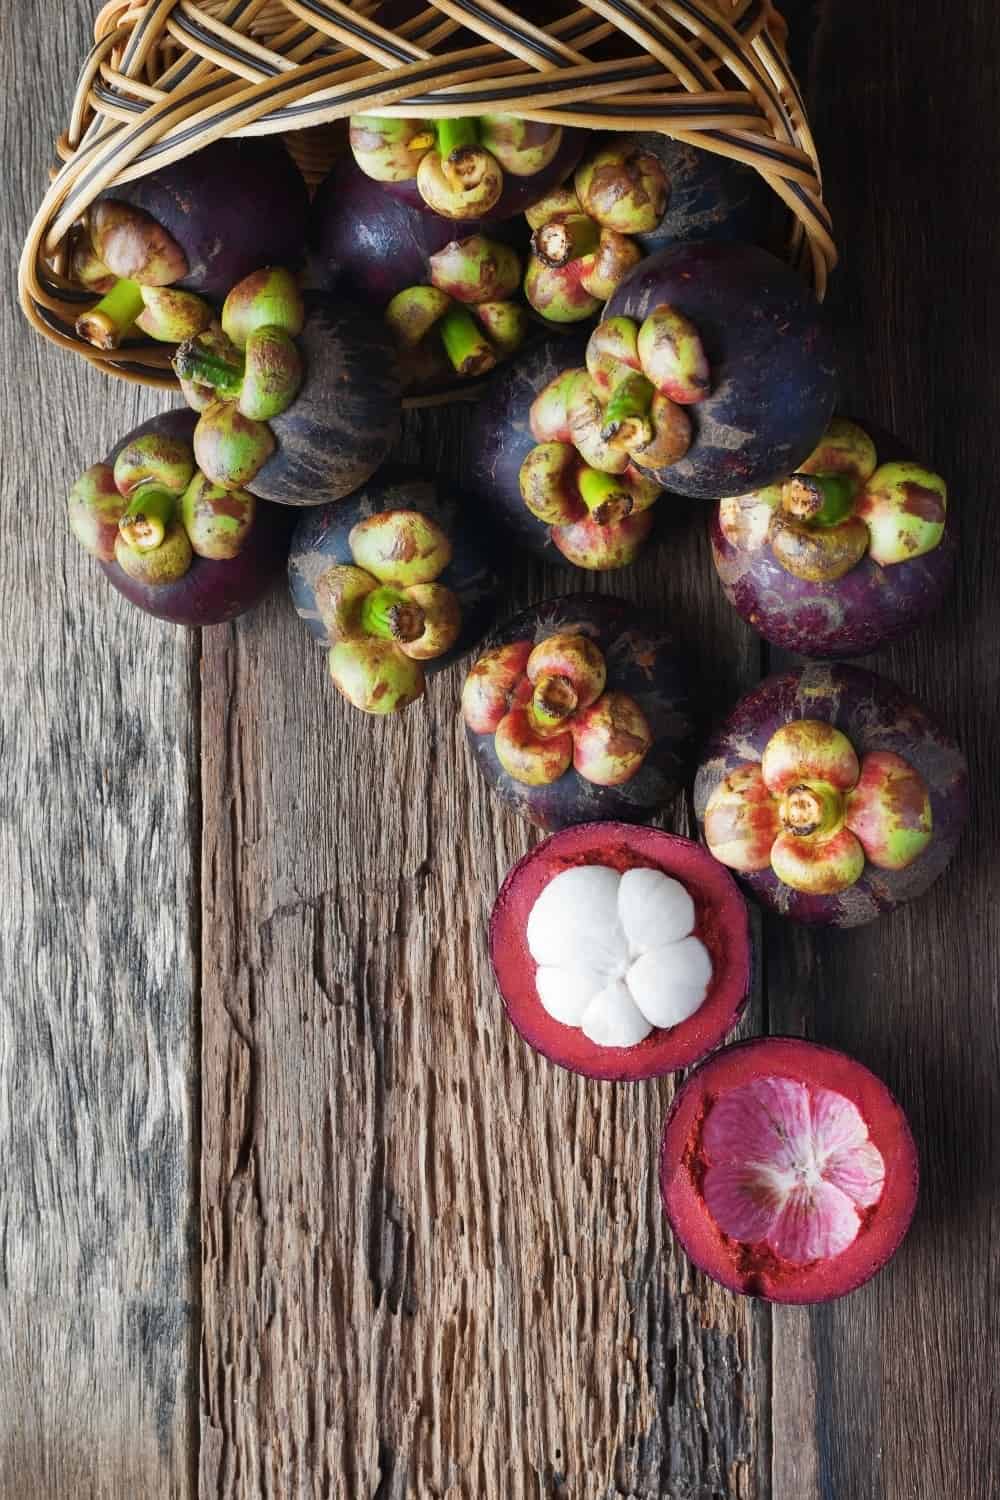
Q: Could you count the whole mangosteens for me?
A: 12